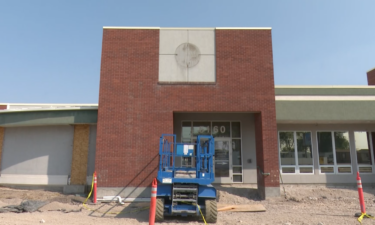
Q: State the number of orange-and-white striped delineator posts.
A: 3